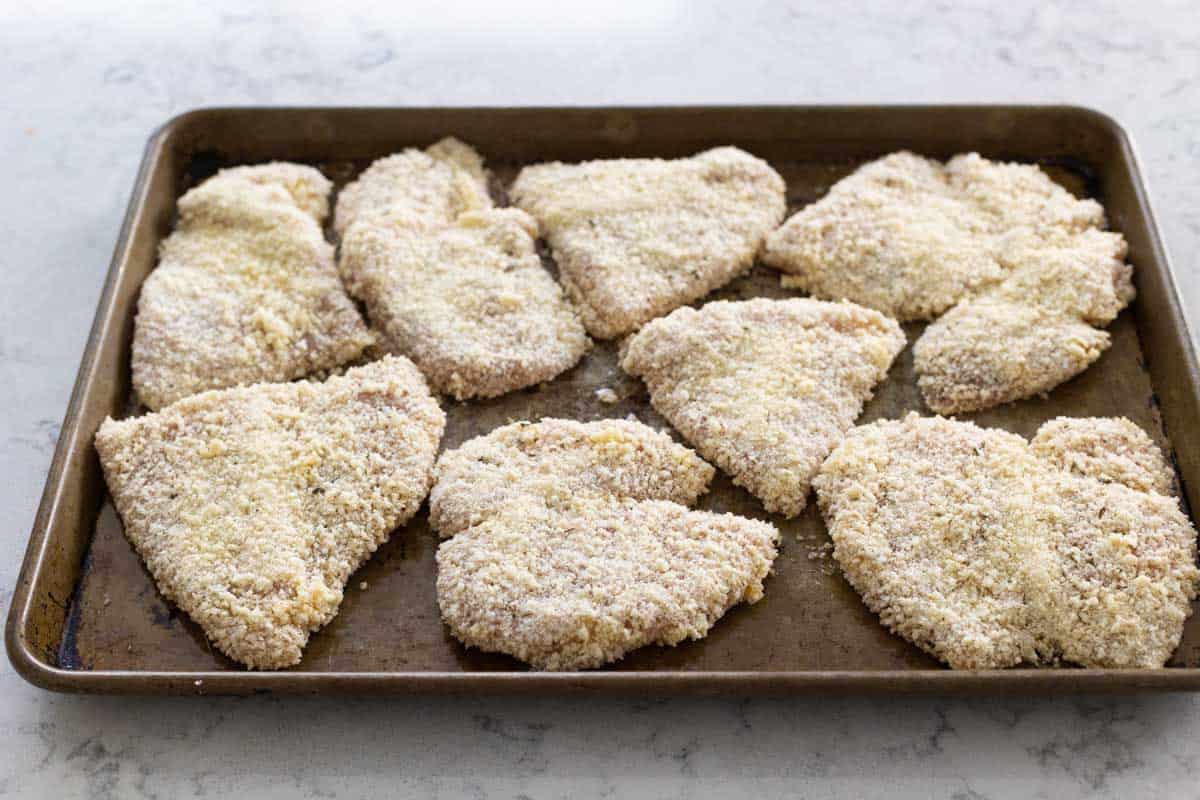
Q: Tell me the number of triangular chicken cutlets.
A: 3